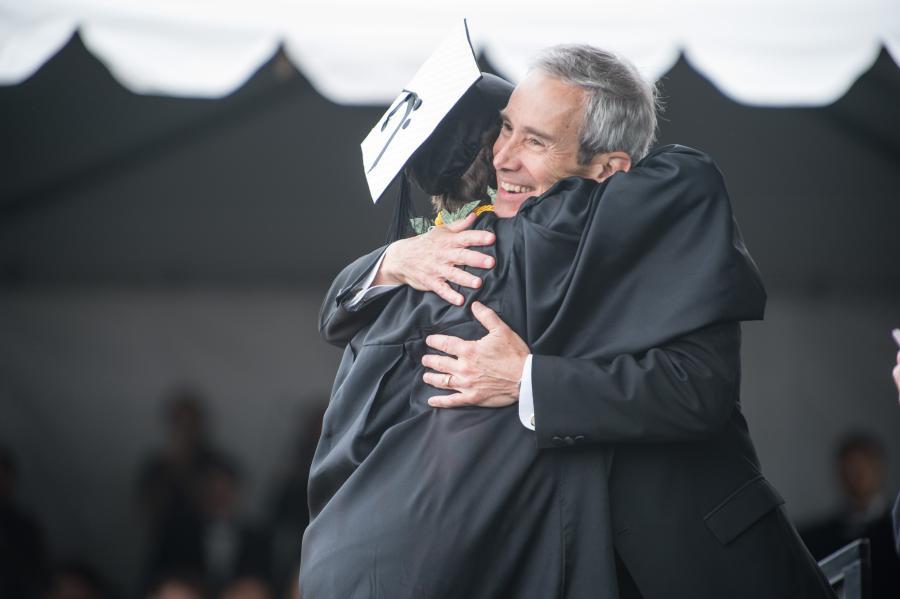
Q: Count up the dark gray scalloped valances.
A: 0